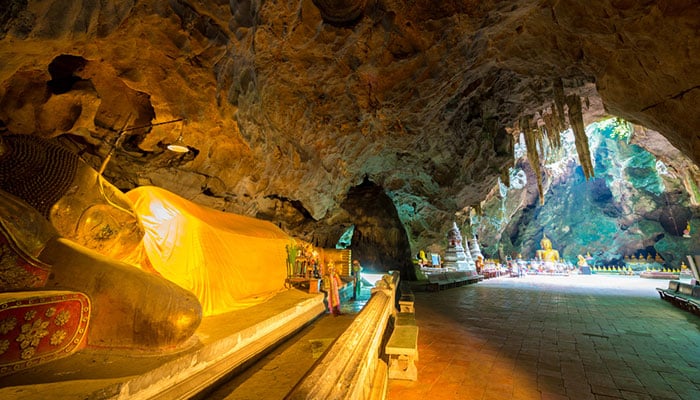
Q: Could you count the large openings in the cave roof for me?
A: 1